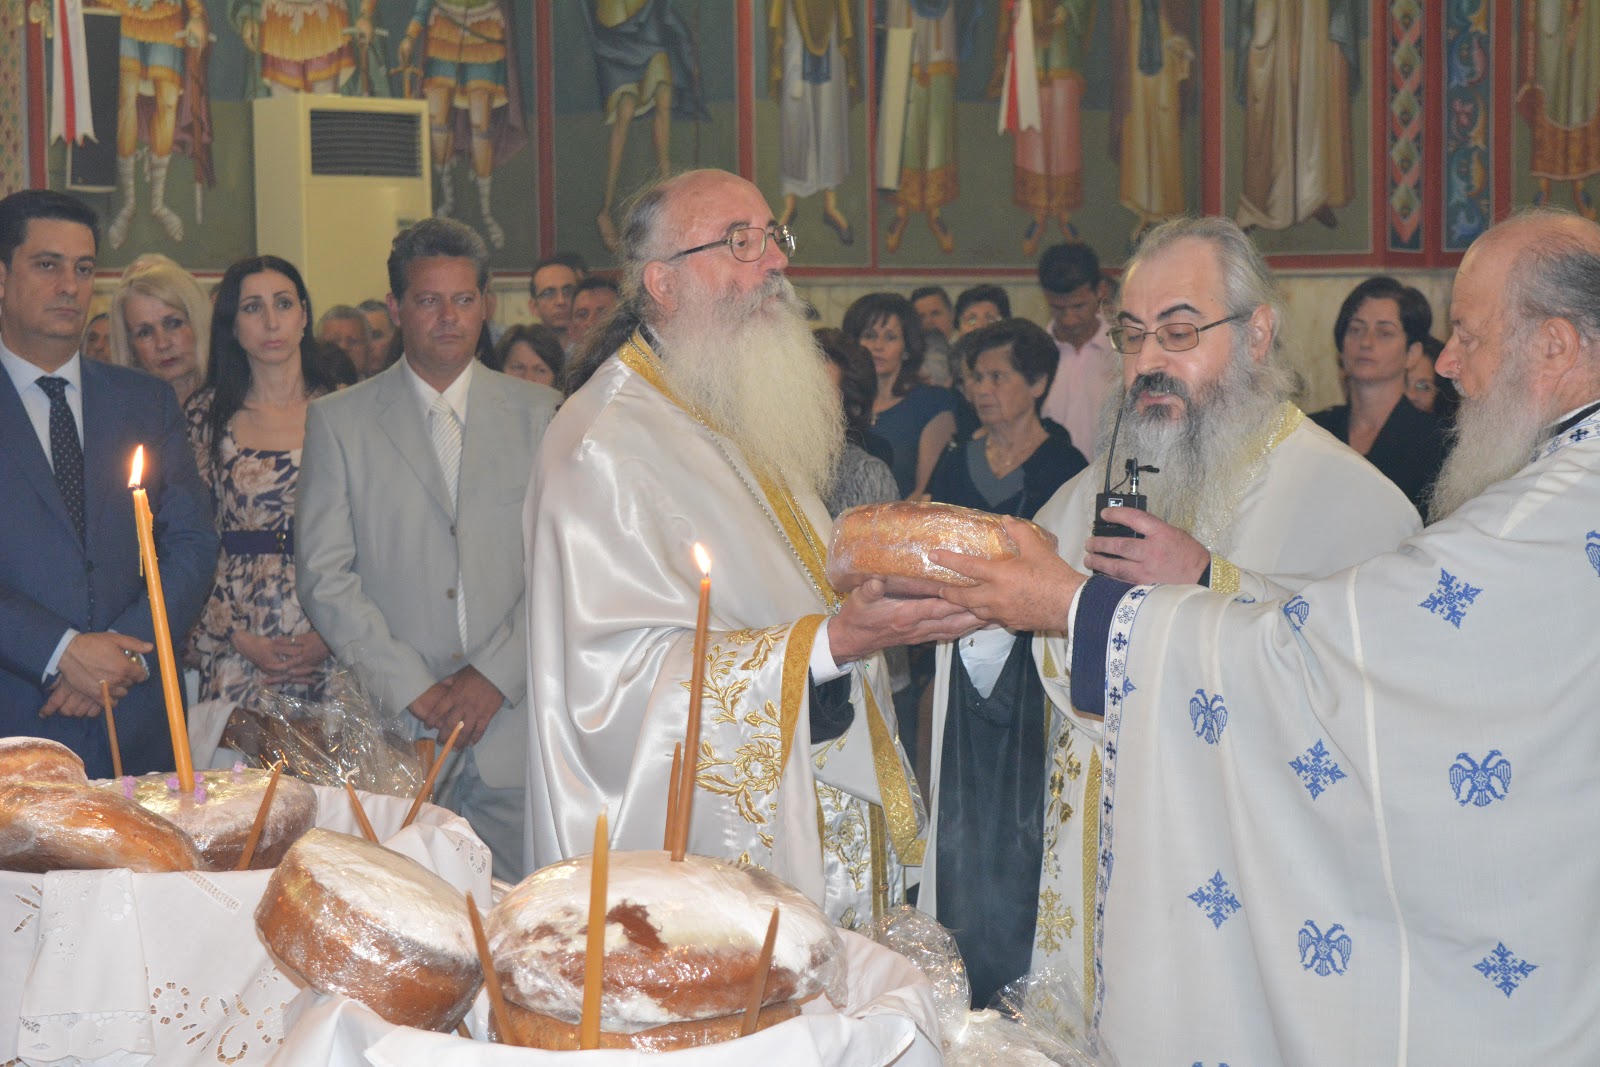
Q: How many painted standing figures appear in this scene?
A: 10